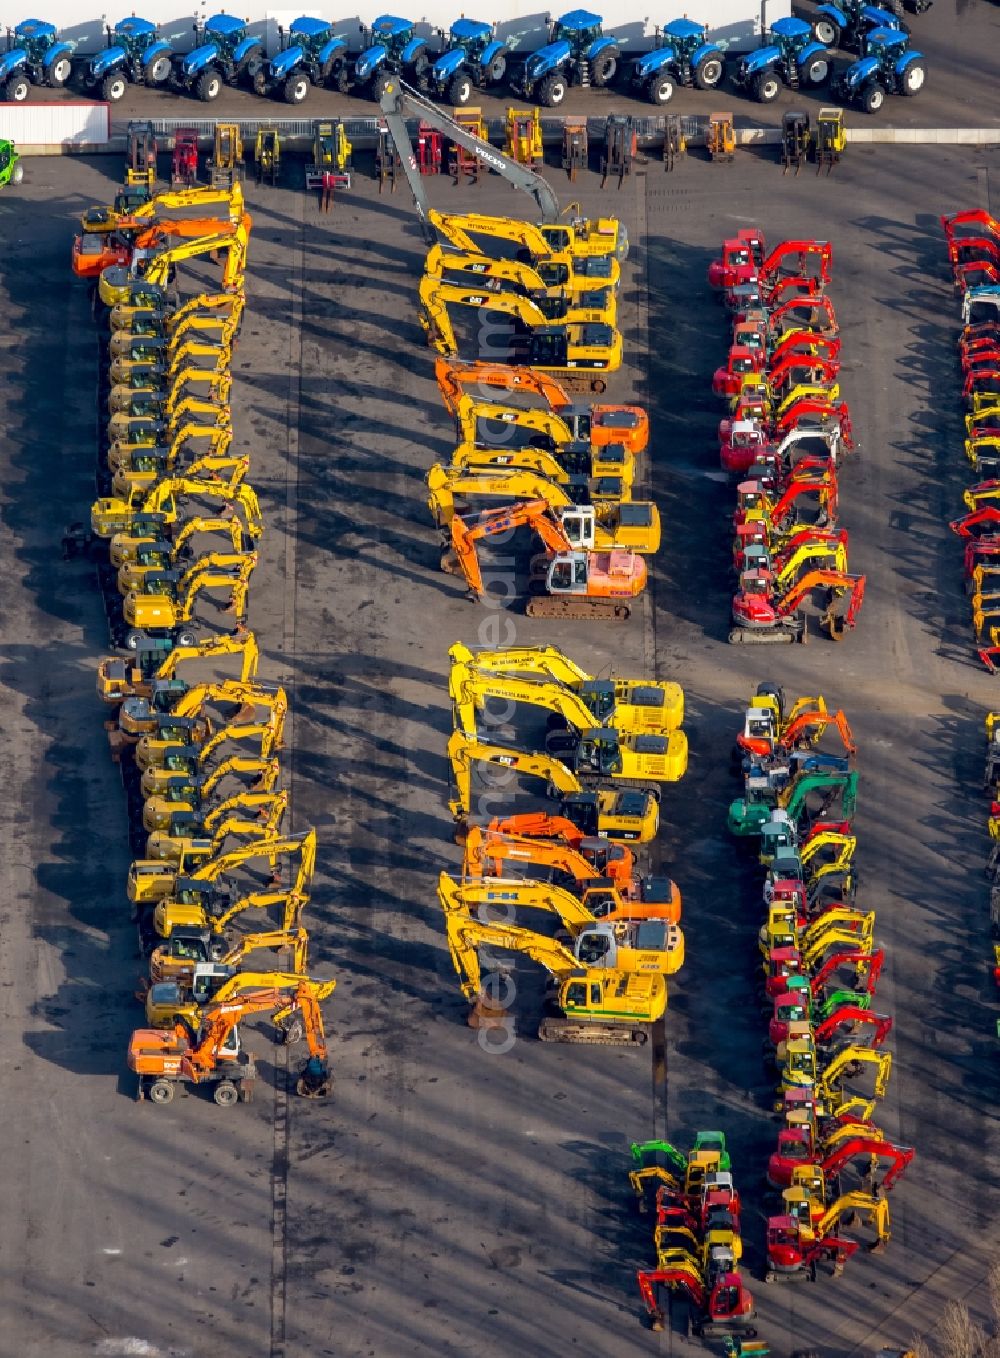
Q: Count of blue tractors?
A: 11